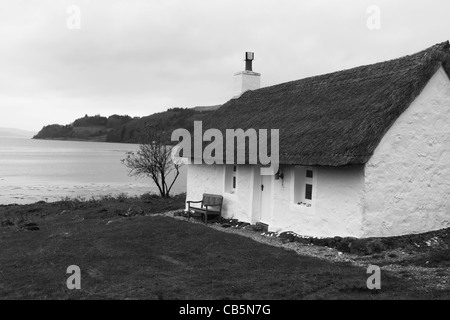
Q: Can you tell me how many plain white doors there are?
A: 1